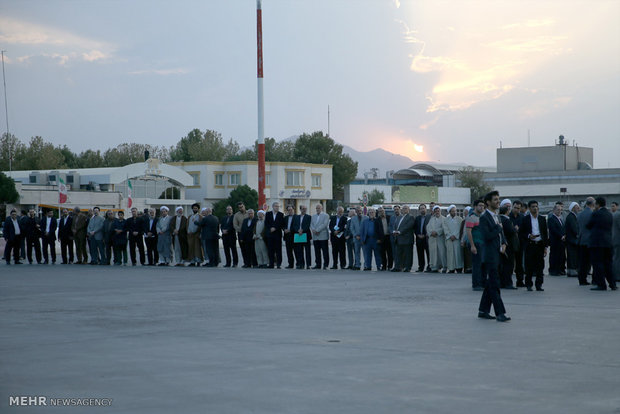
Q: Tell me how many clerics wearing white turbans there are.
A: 9